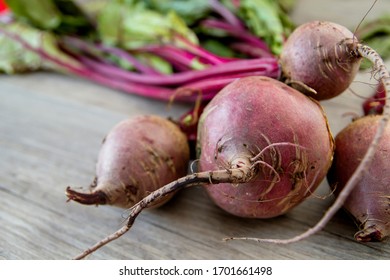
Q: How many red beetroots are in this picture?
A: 4